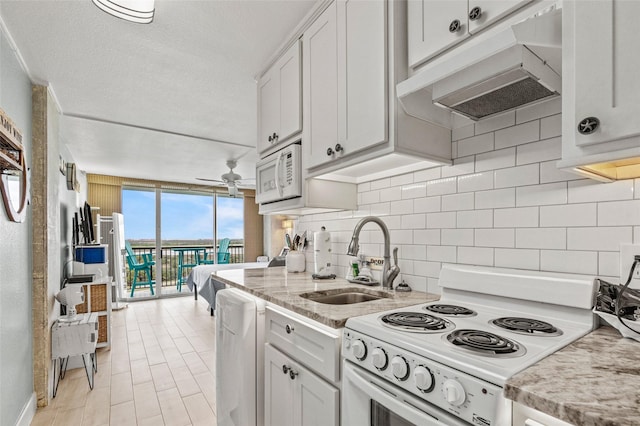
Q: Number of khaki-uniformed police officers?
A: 0